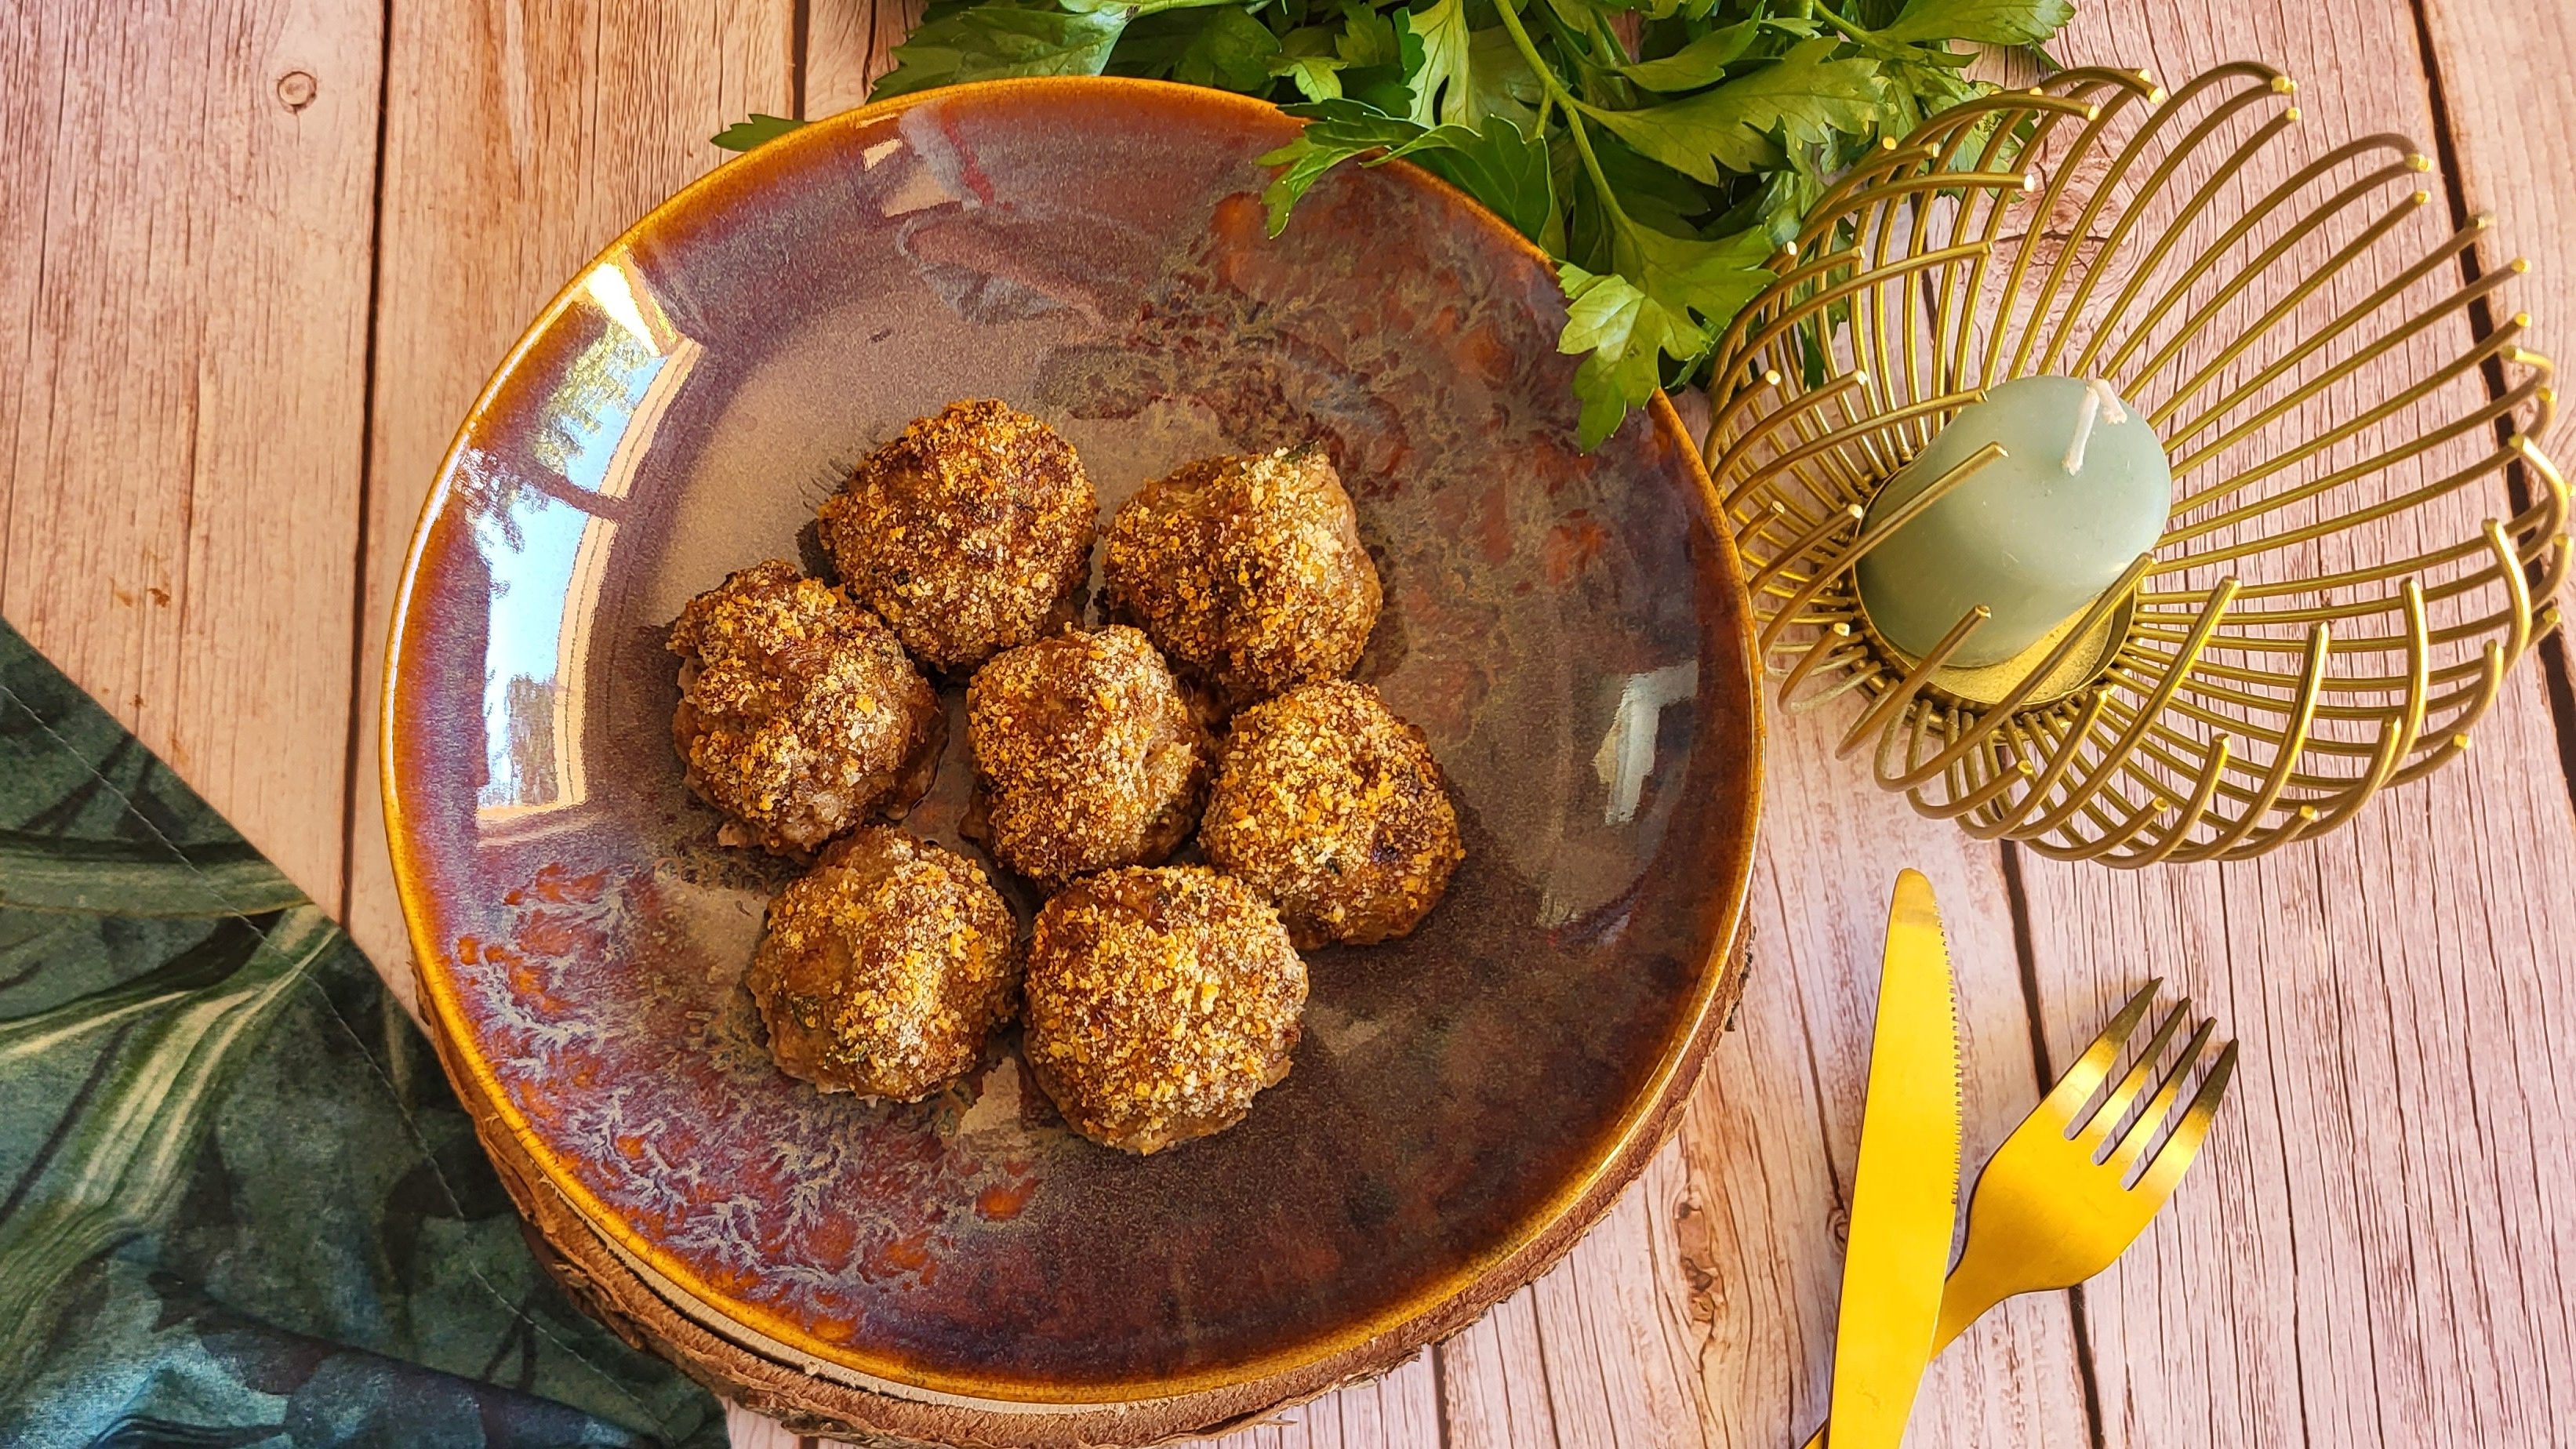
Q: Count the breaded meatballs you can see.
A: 7